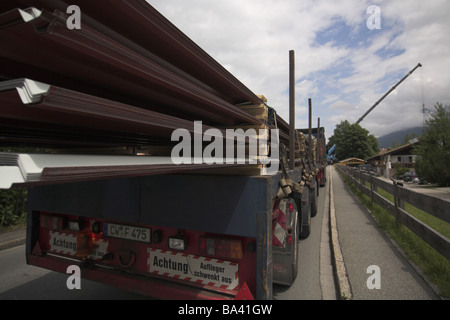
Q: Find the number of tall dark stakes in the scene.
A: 3